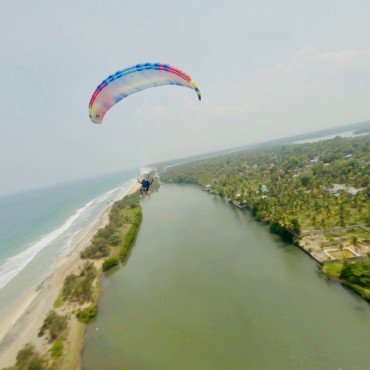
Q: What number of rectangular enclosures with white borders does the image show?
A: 1